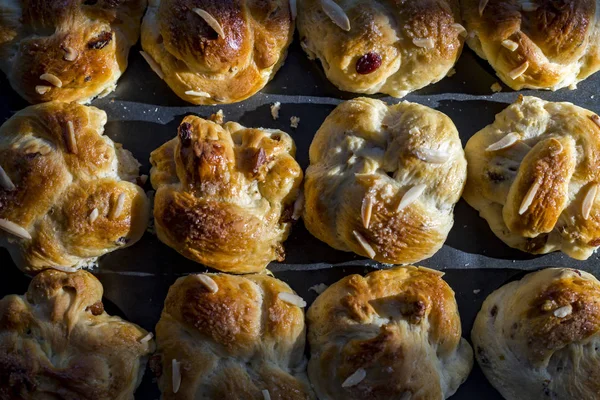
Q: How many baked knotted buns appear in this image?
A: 12